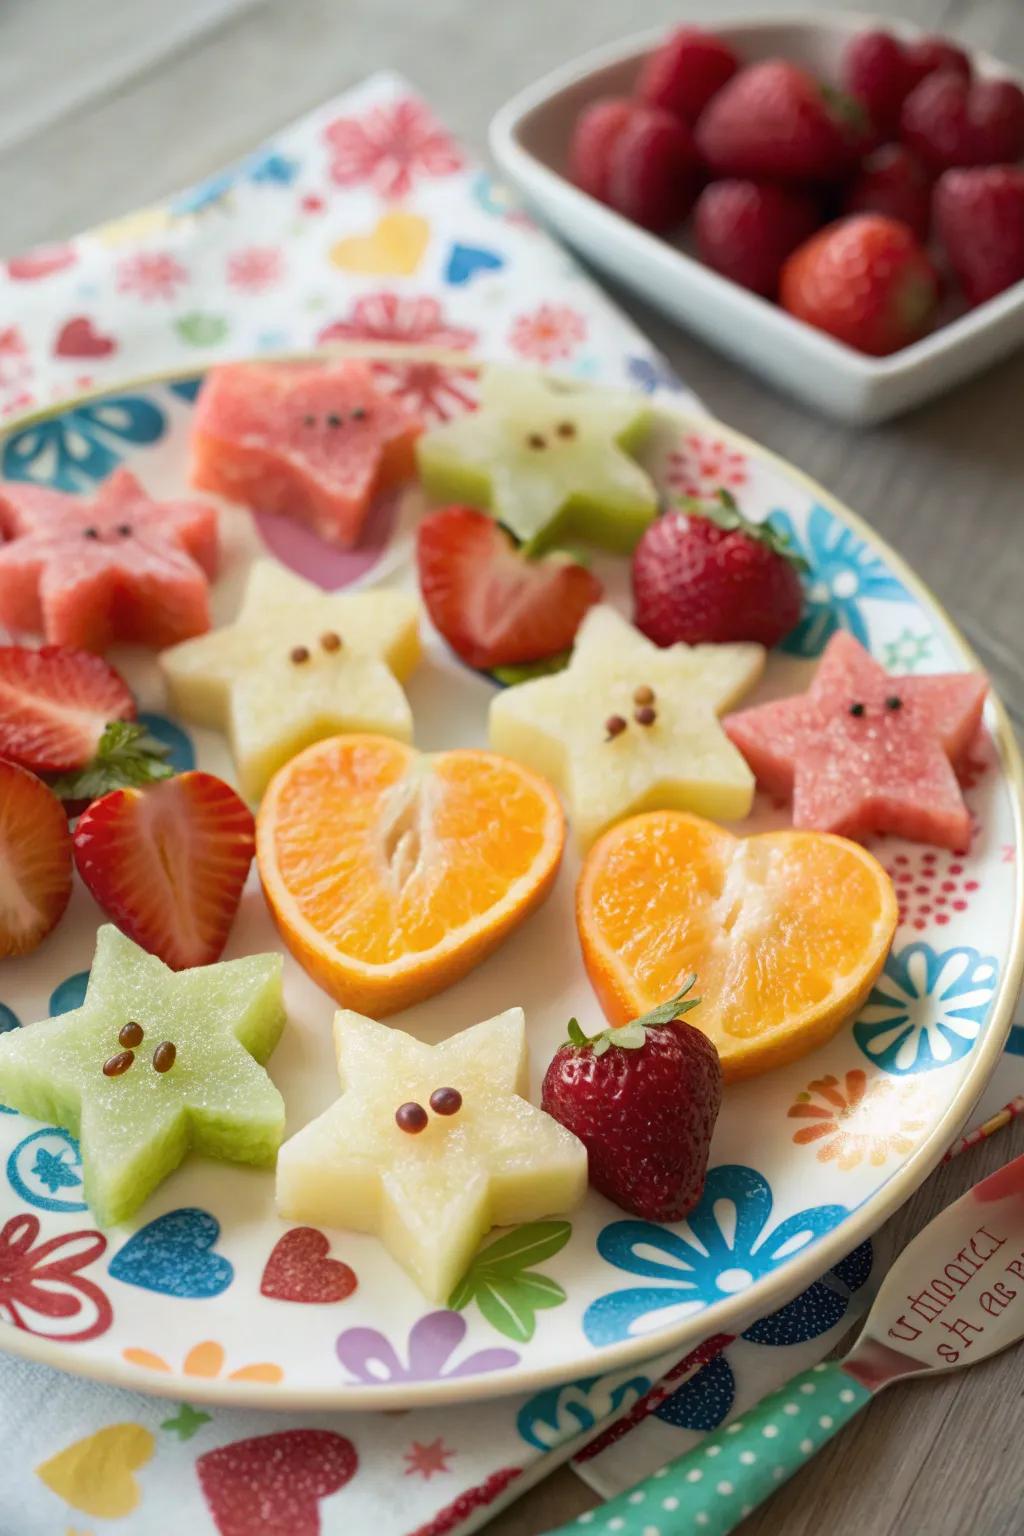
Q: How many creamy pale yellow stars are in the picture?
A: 3